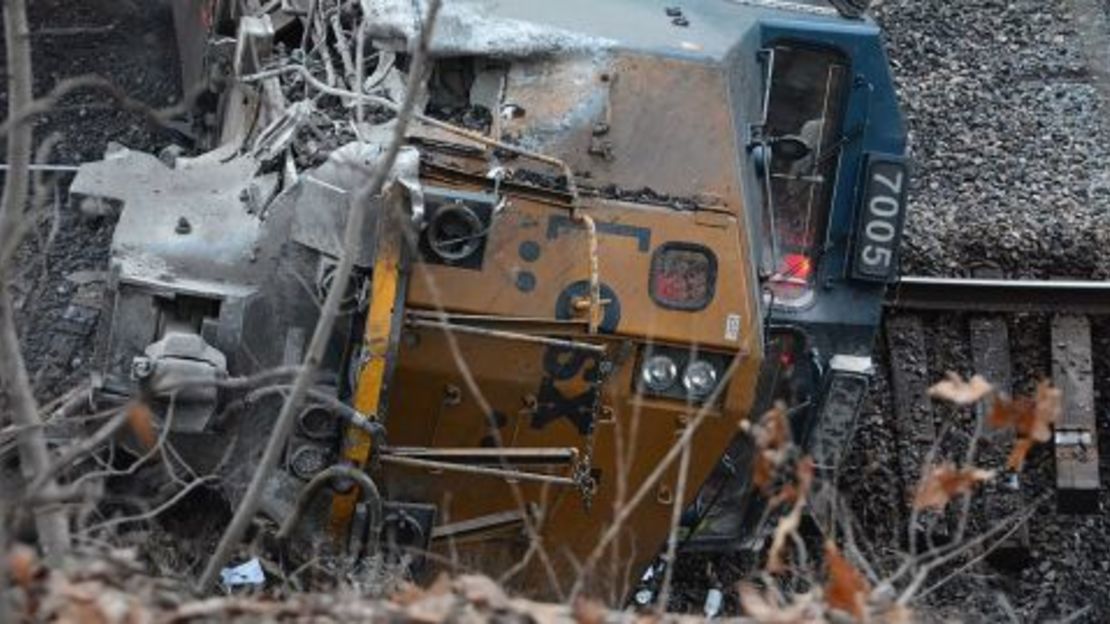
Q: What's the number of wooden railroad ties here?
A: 3